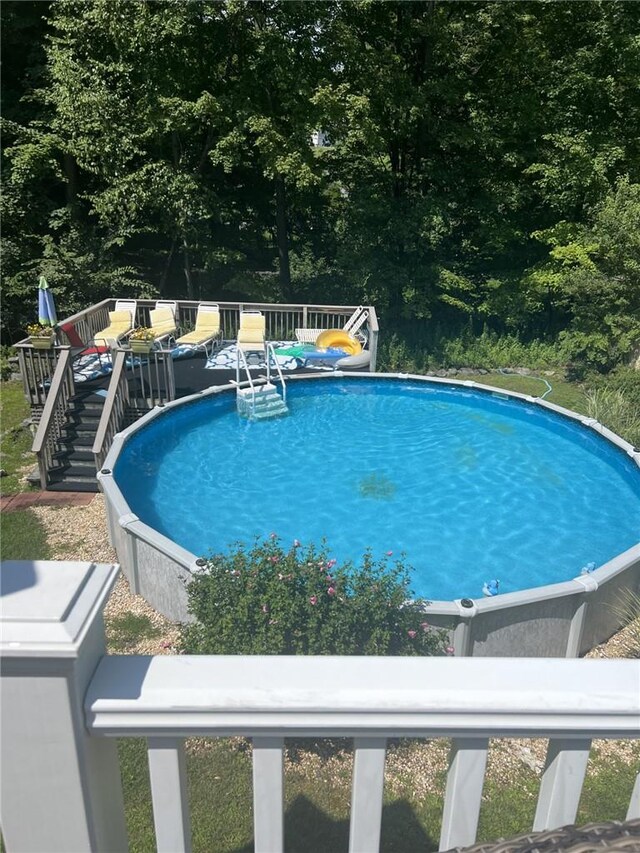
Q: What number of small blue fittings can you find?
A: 2